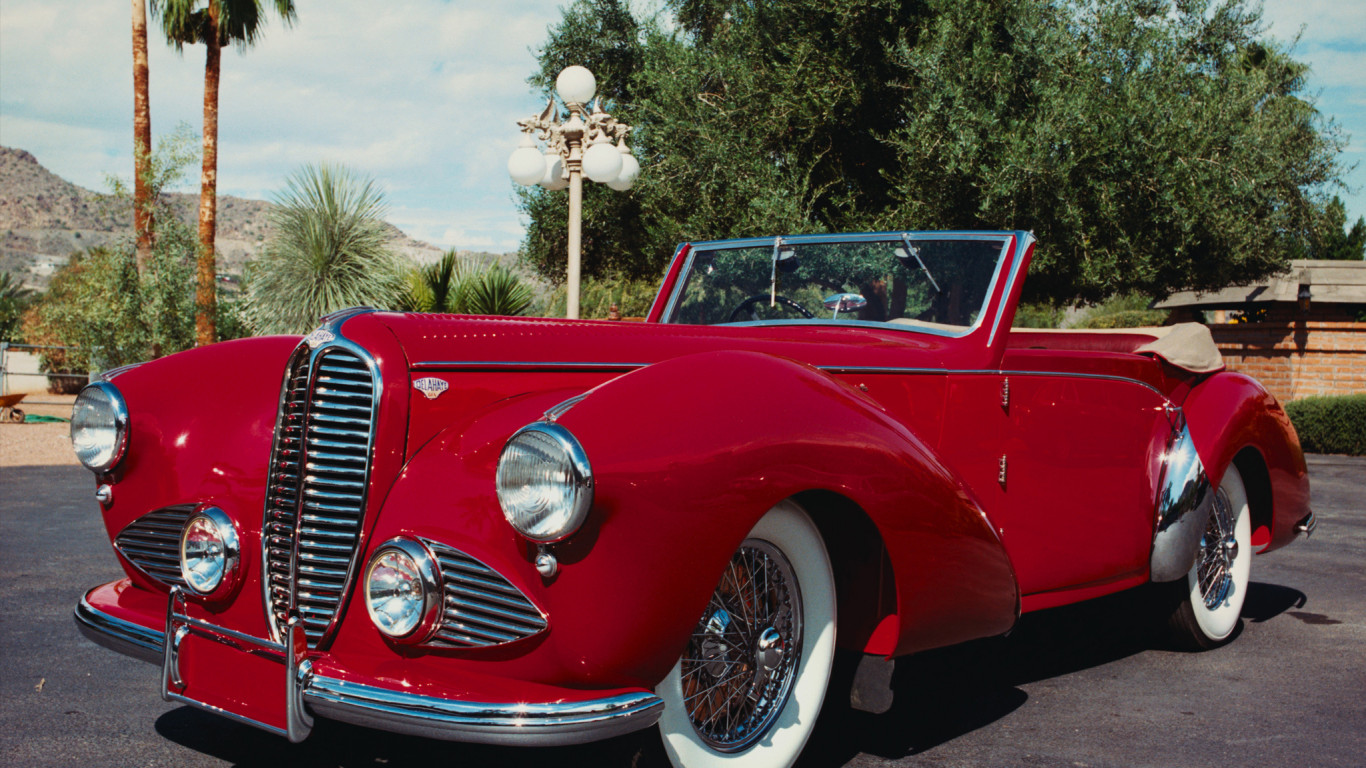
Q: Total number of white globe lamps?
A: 5